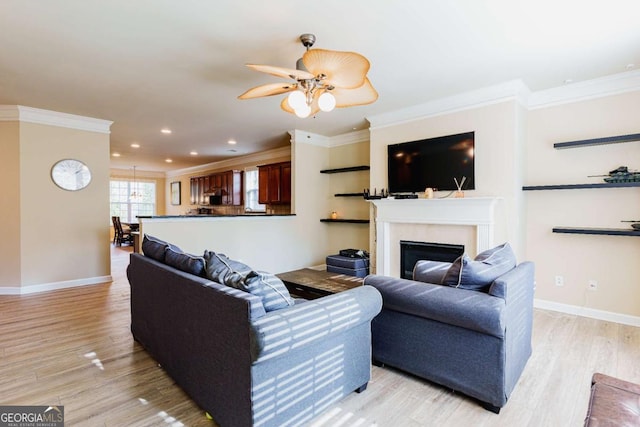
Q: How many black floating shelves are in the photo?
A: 6